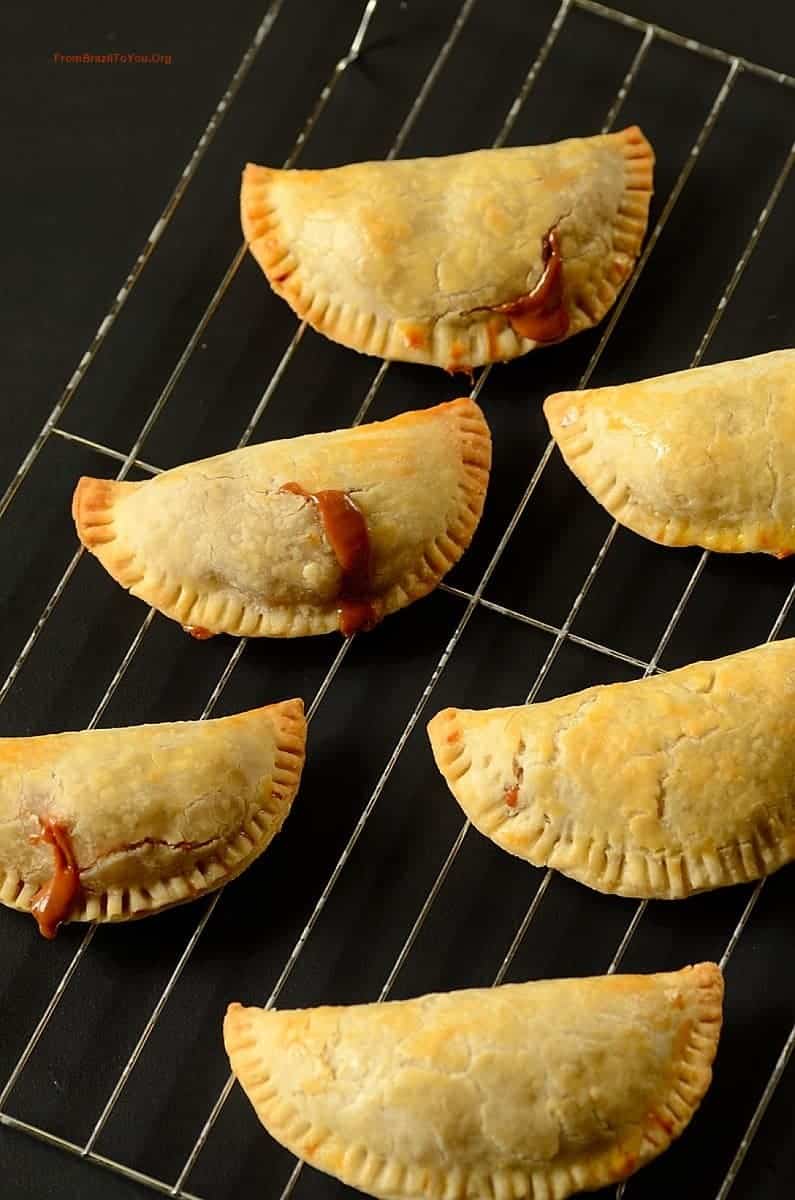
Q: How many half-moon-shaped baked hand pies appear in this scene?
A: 6